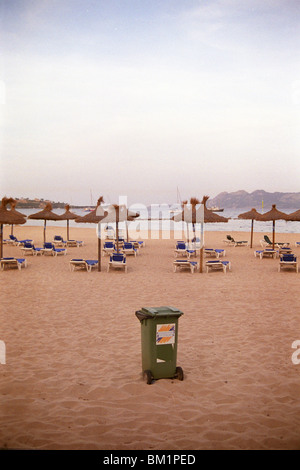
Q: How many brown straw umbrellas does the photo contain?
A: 13